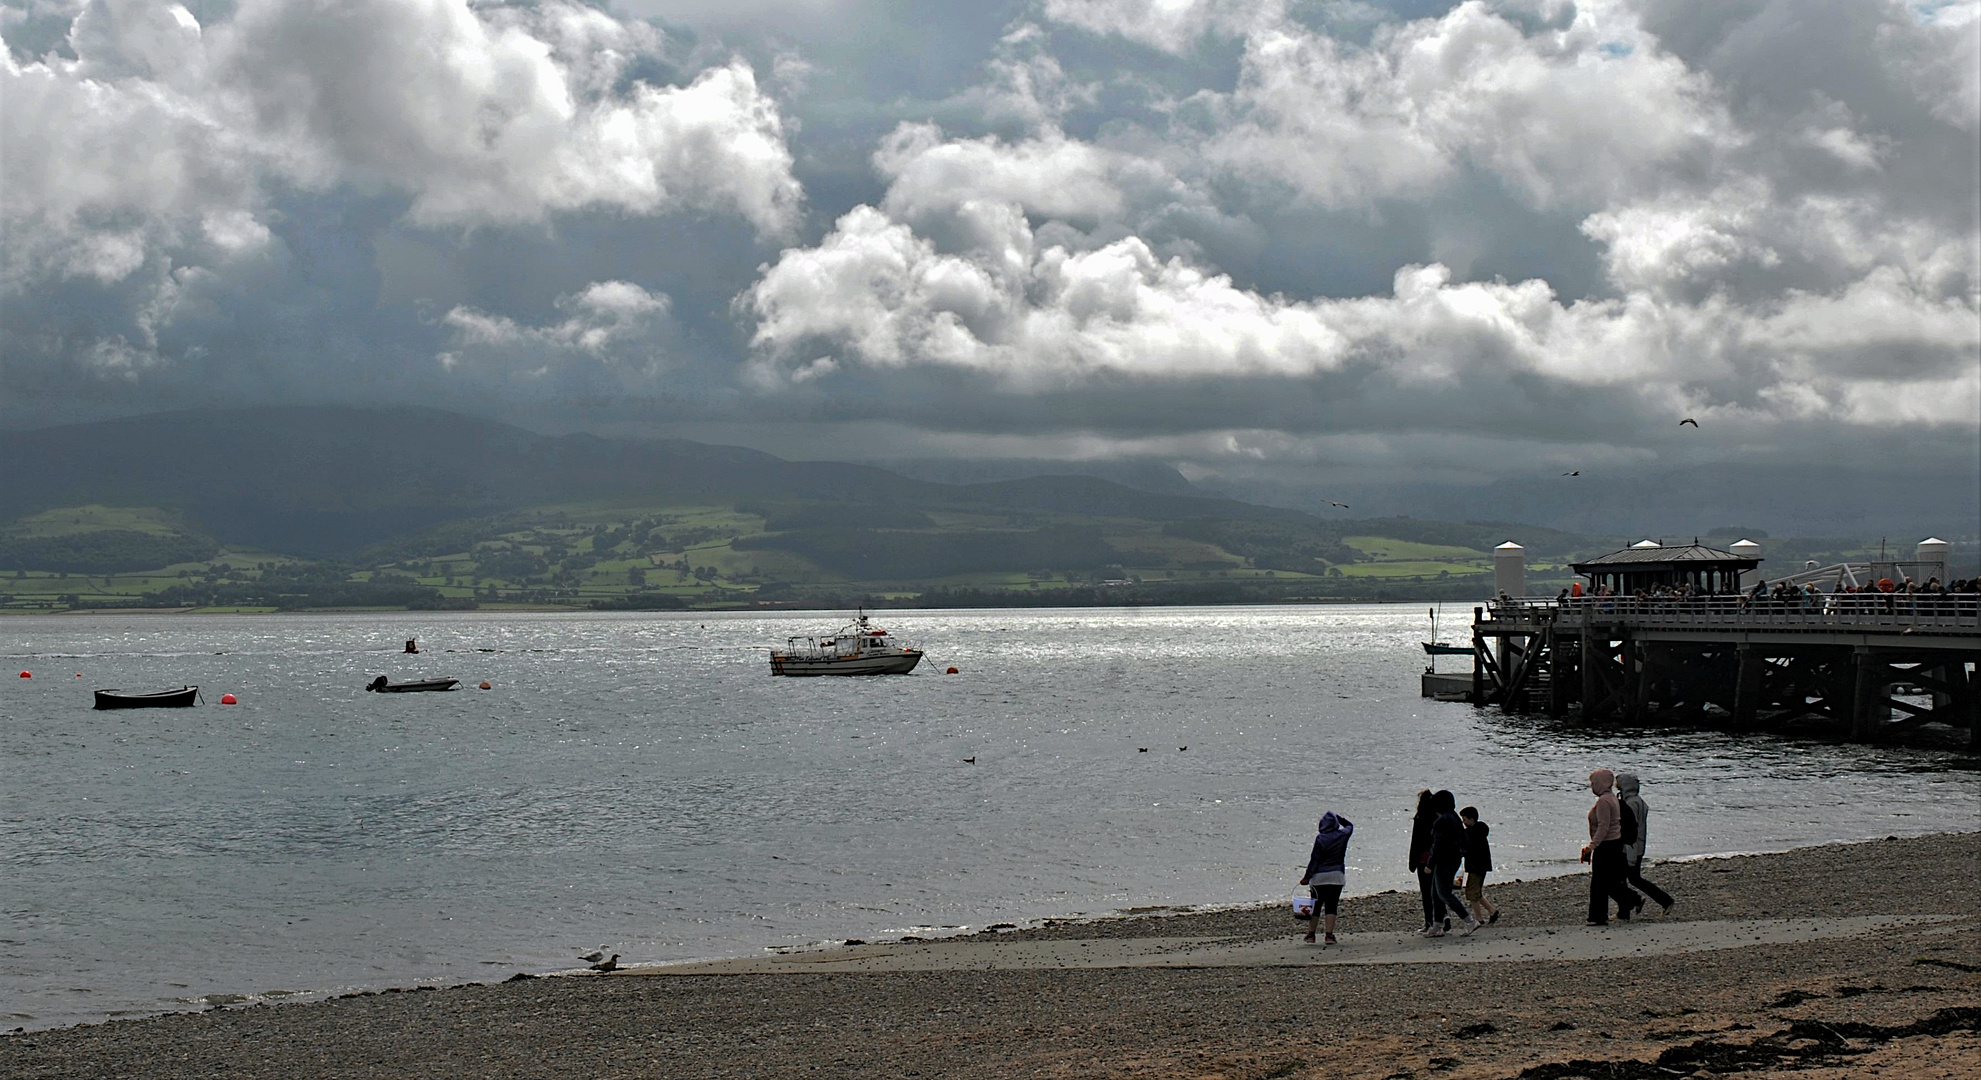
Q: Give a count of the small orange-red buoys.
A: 5